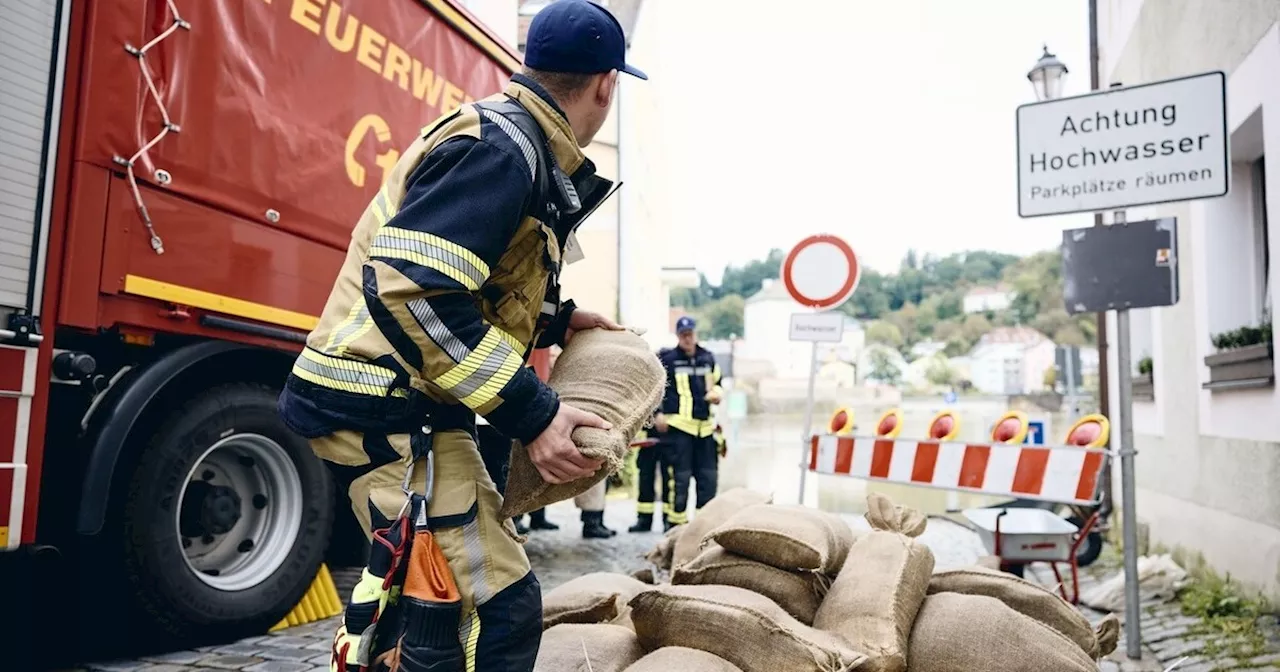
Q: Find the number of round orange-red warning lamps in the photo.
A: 5